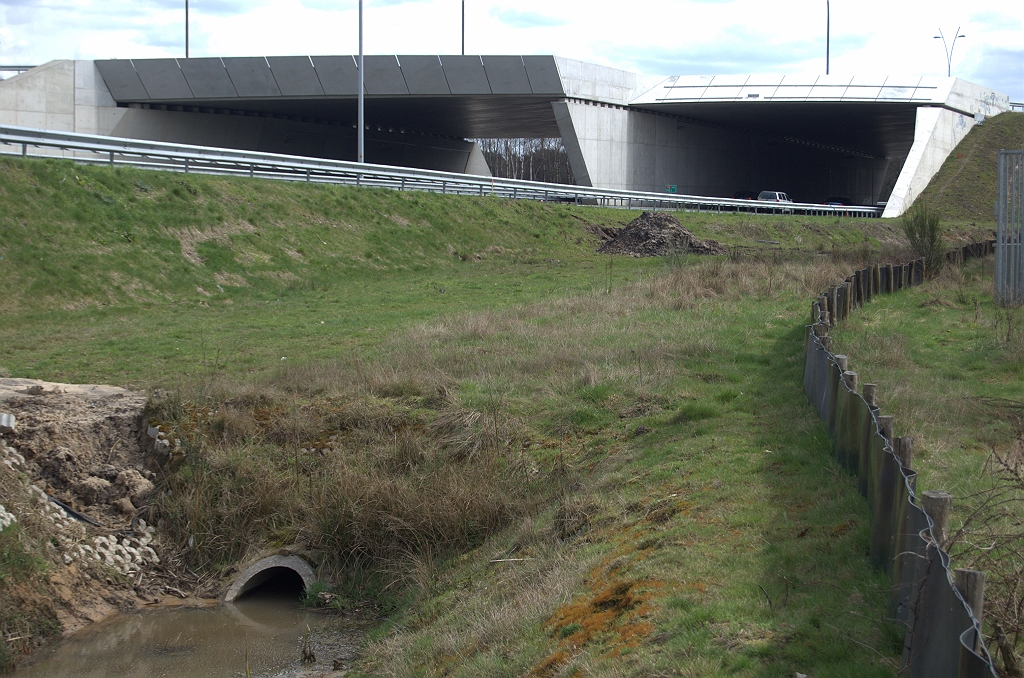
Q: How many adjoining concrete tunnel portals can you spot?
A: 2